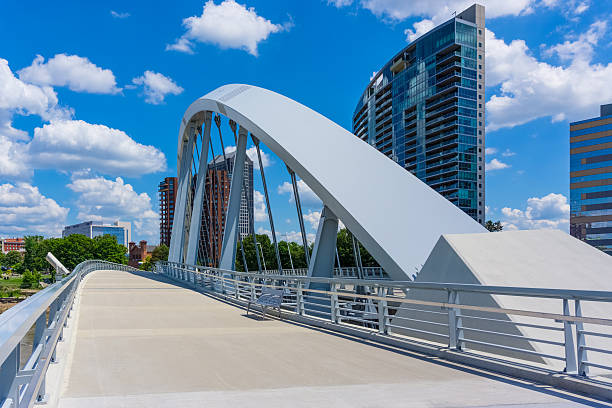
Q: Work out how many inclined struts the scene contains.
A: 5